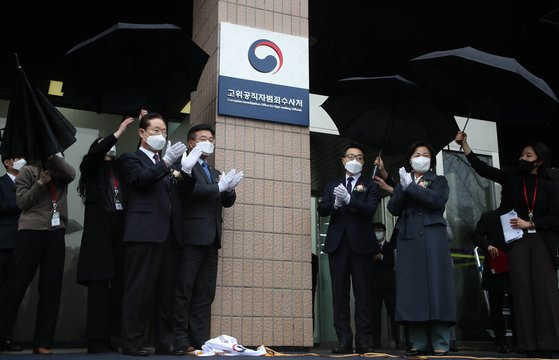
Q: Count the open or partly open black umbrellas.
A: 4